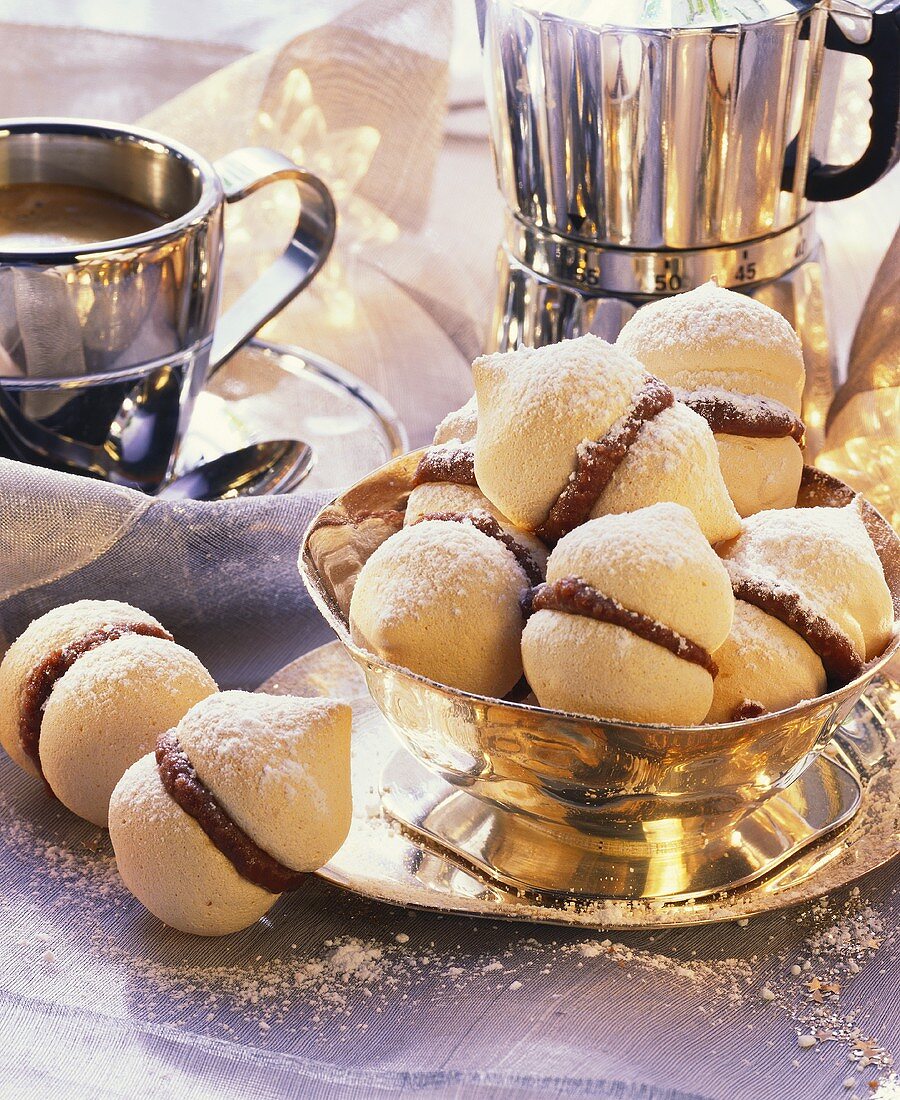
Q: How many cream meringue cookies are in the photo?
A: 8